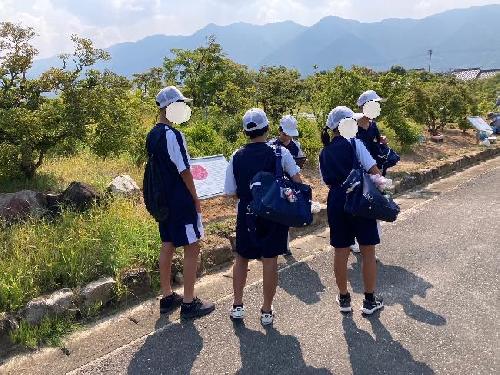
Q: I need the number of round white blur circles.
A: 3